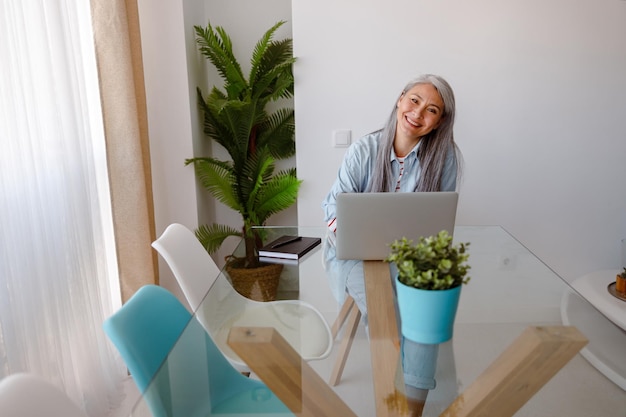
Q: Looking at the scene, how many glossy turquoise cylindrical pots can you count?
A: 1